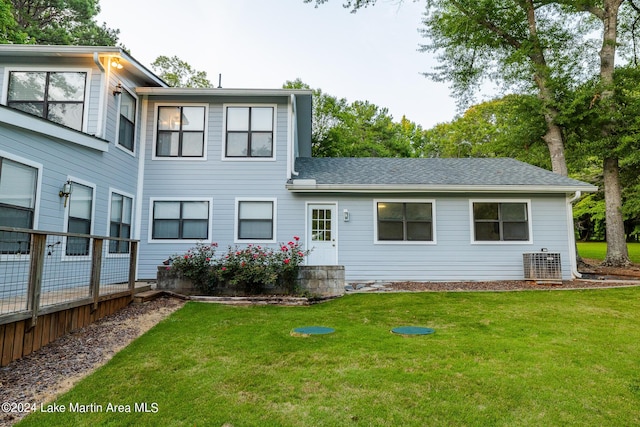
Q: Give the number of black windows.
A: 11